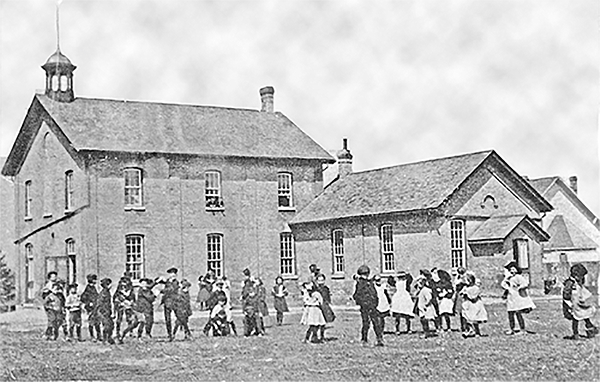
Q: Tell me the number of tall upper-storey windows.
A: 5